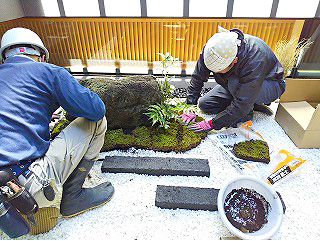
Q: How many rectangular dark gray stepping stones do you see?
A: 2